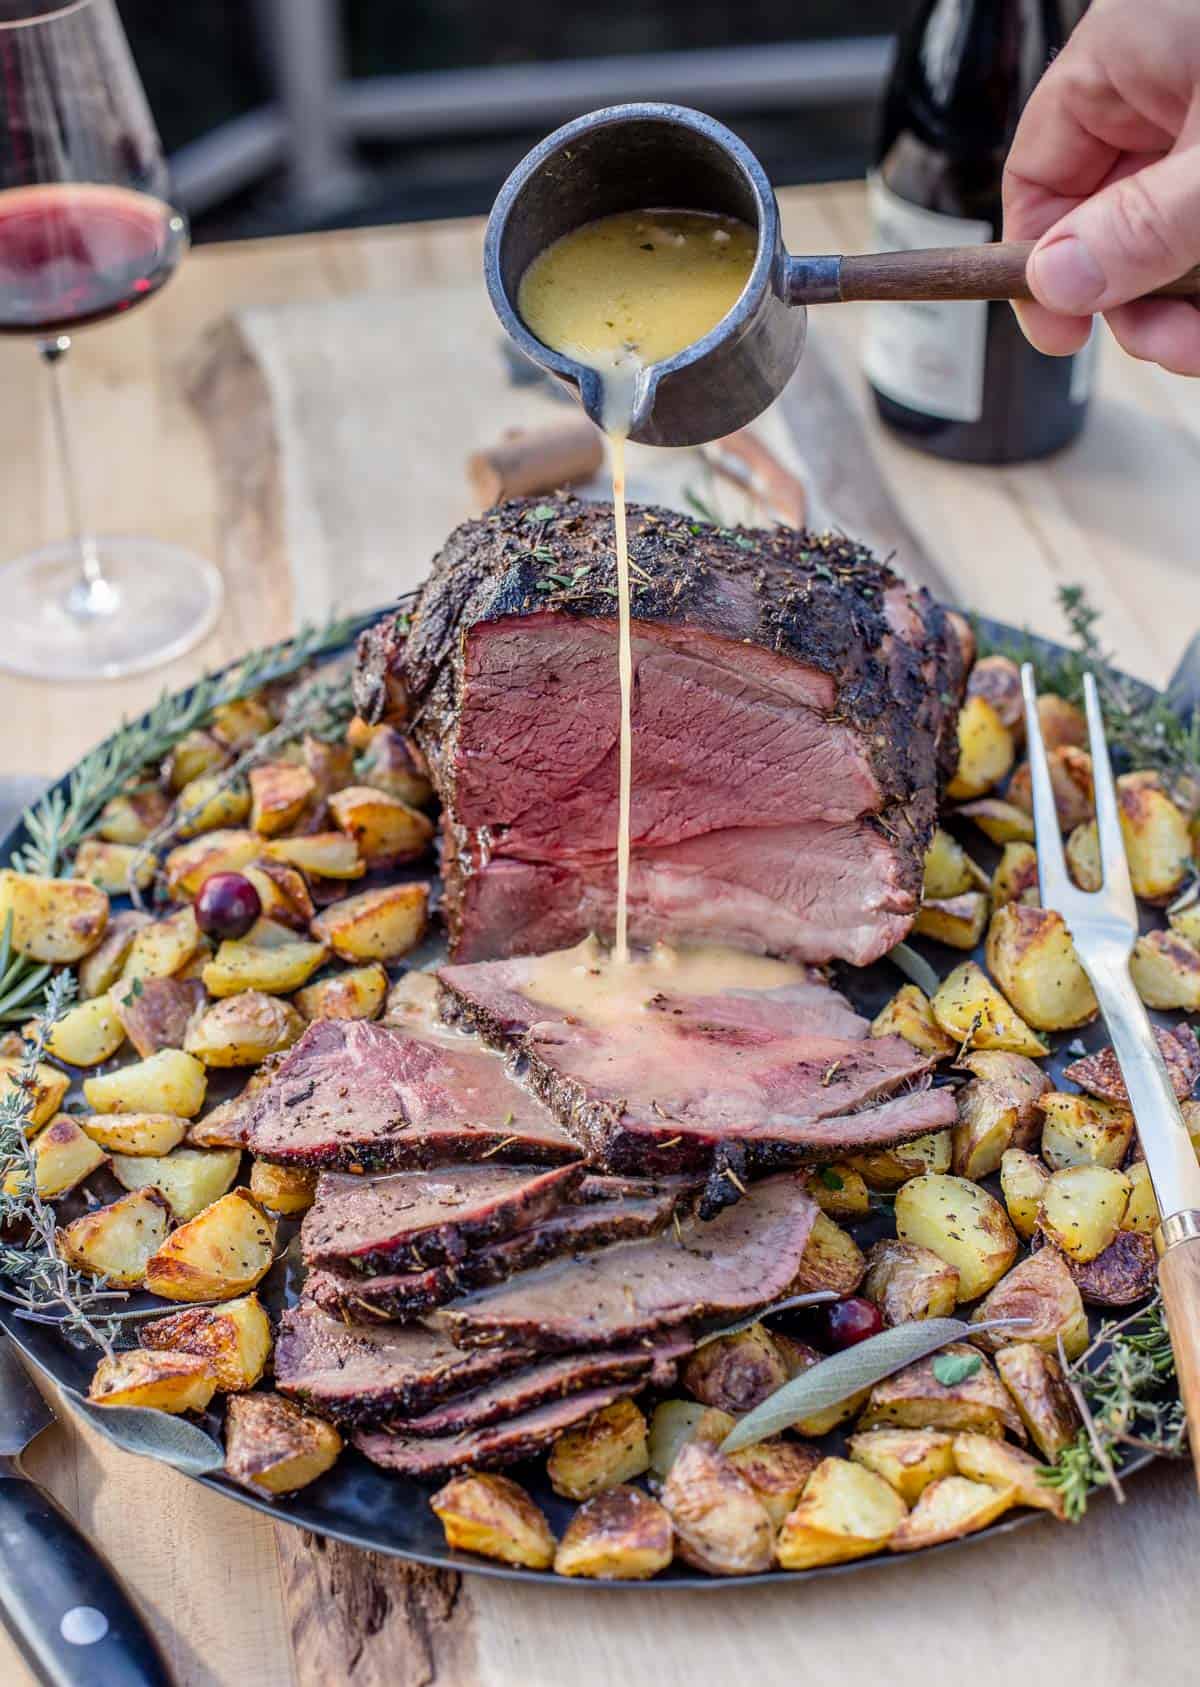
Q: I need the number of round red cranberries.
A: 2